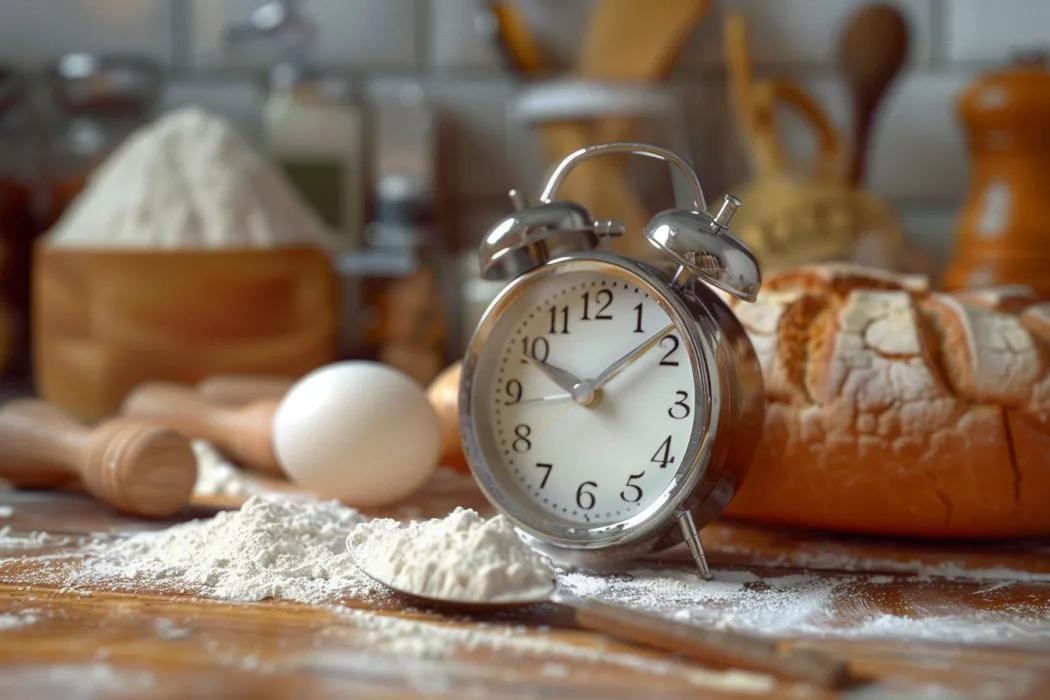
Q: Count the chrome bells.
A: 2